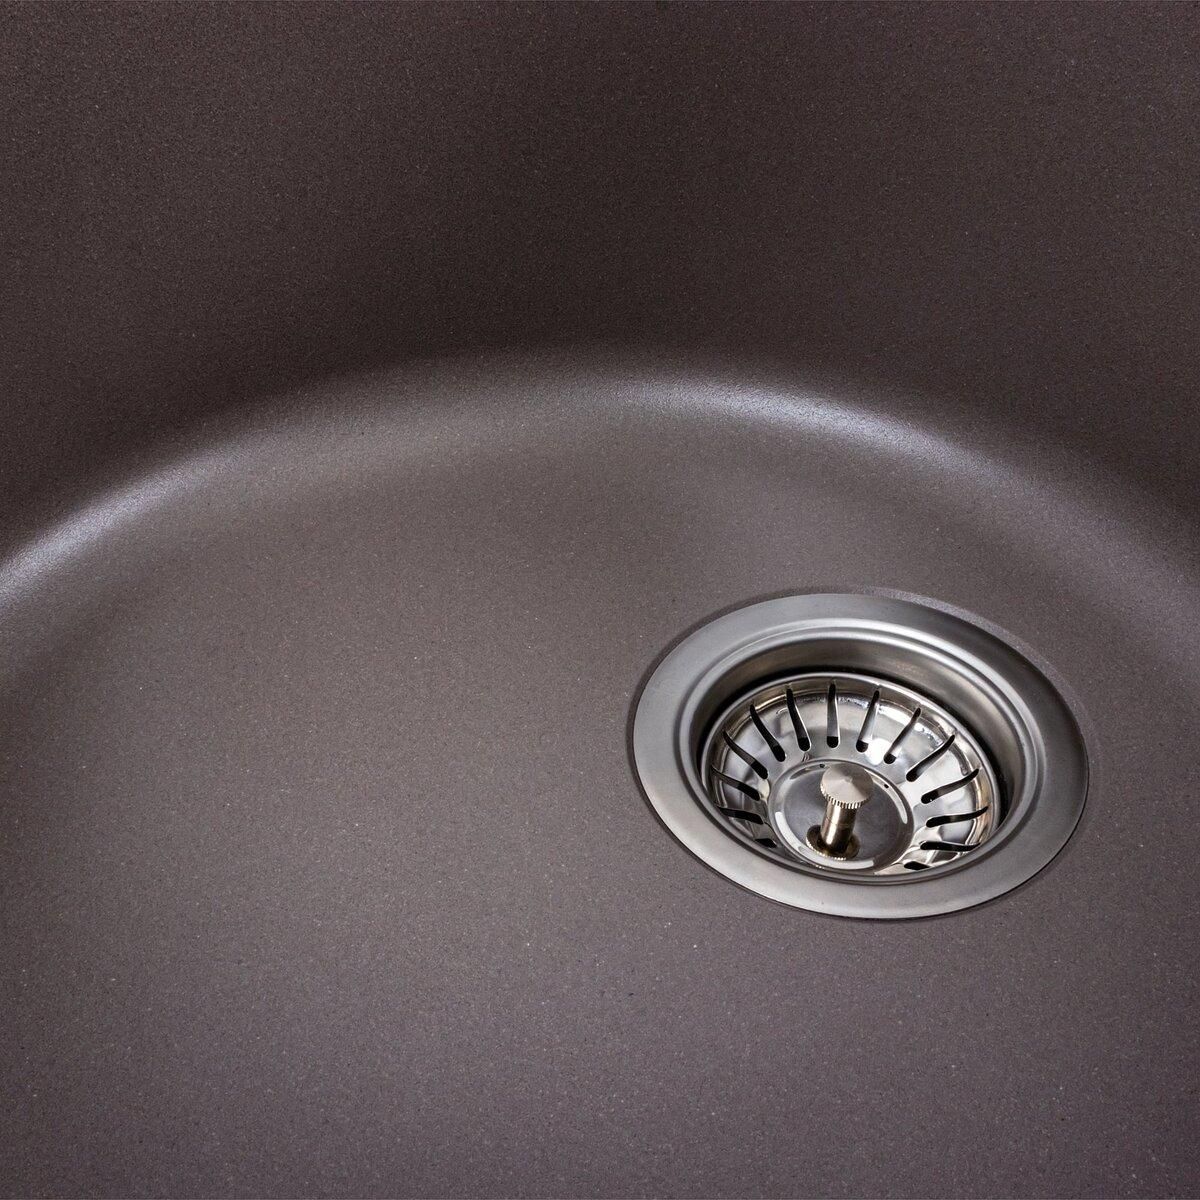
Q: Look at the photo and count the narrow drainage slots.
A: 14